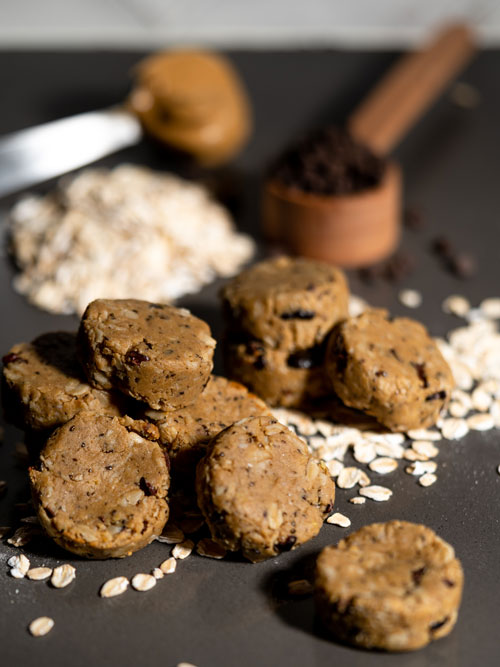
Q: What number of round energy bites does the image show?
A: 9